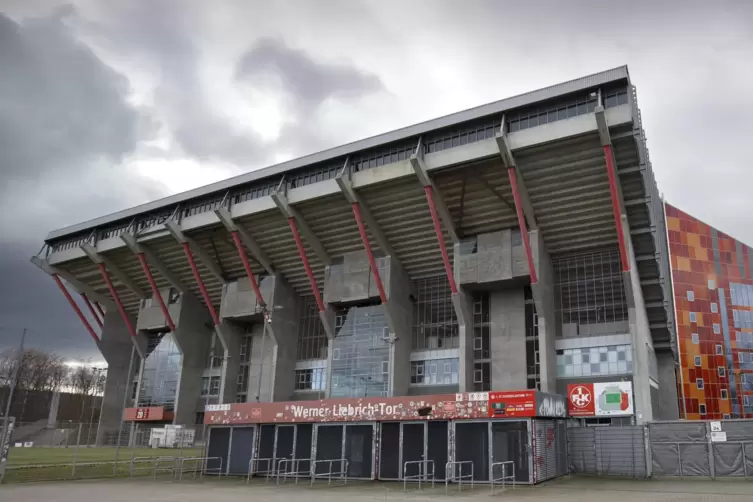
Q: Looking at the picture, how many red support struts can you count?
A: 12